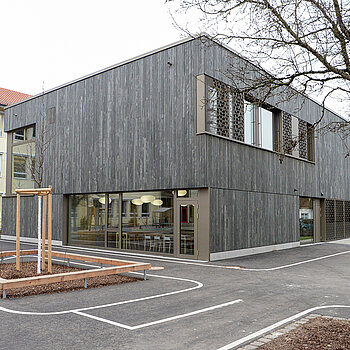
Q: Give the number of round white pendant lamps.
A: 5